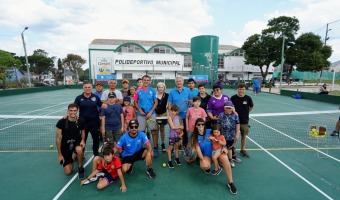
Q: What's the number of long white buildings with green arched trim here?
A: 1